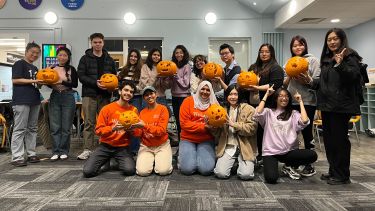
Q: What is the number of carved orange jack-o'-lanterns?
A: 8